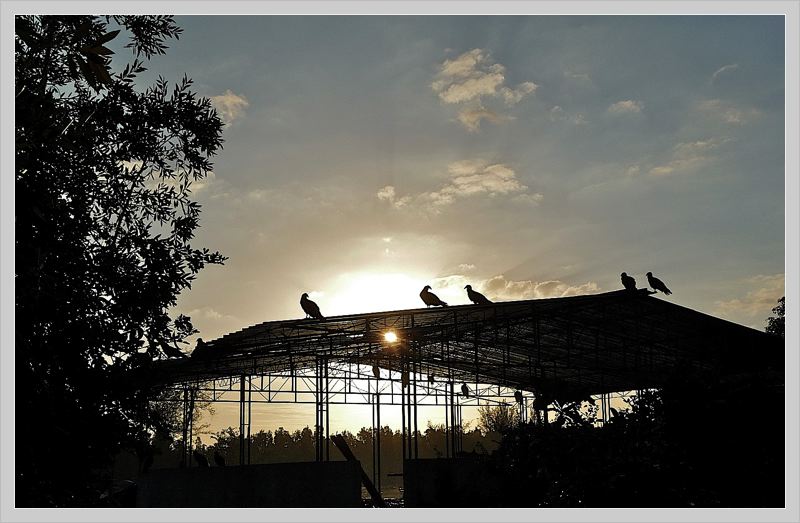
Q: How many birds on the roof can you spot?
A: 5